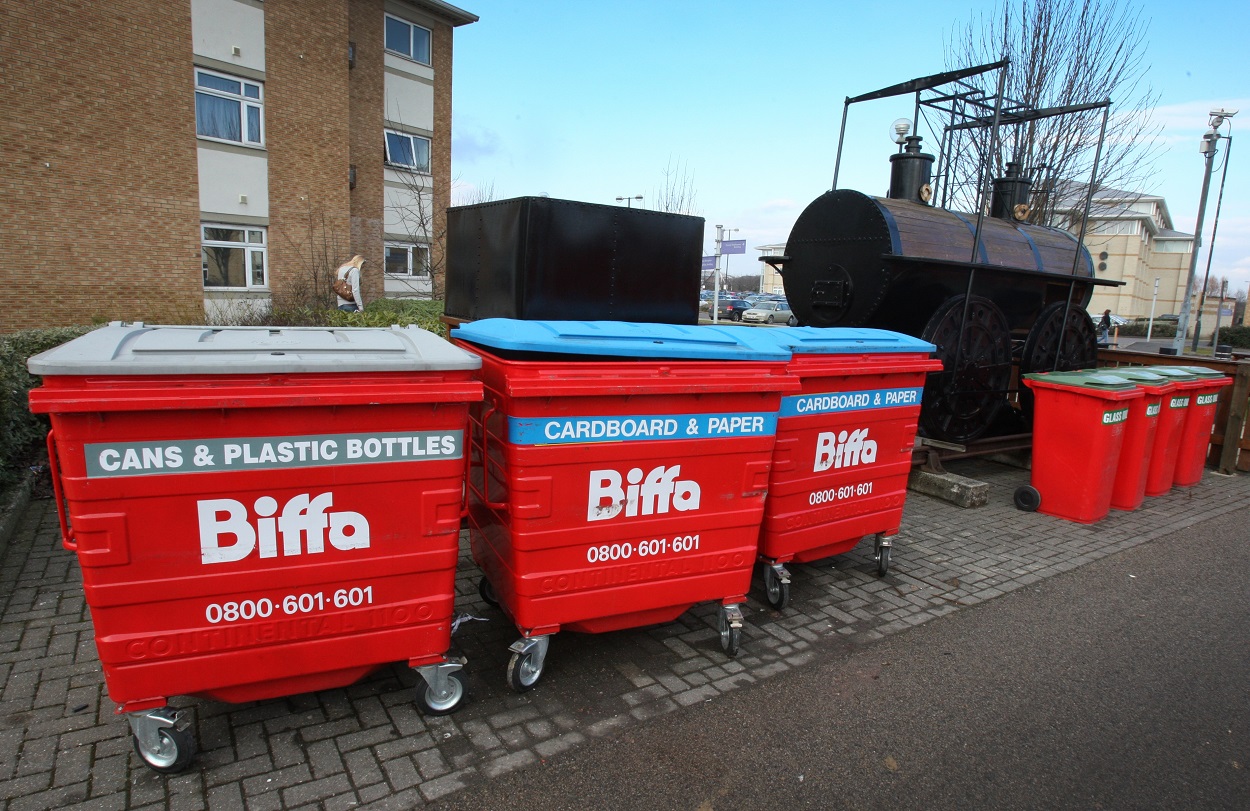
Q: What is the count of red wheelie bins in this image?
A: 7